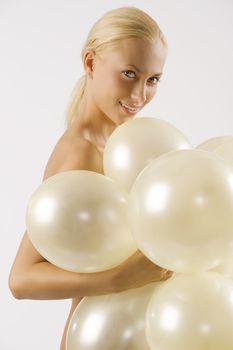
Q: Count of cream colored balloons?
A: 6